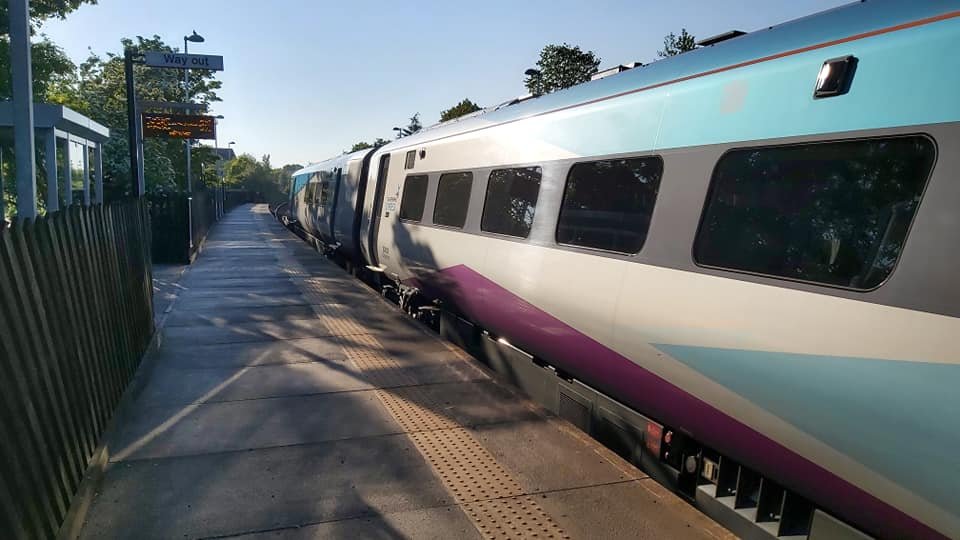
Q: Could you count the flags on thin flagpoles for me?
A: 0